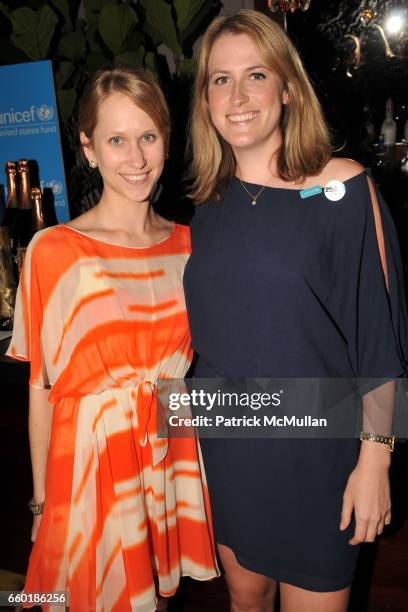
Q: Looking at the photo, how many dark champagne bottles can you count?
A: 3